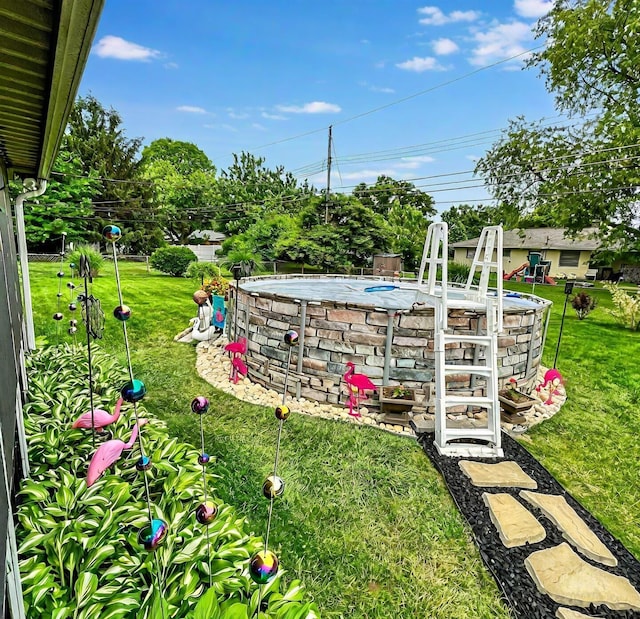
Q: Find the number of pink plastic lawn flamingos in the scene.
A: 6